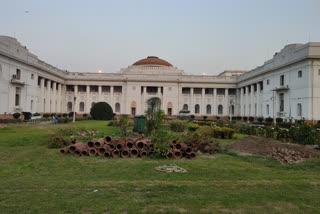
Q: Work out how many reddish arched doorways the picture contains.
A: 2